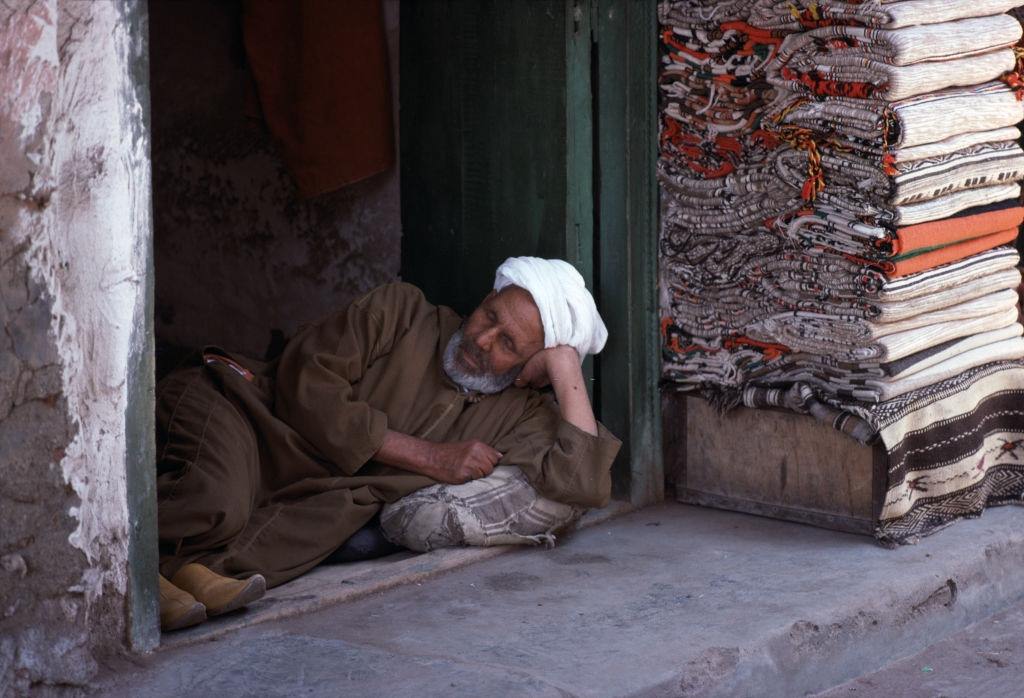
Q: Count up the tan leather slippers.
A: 2